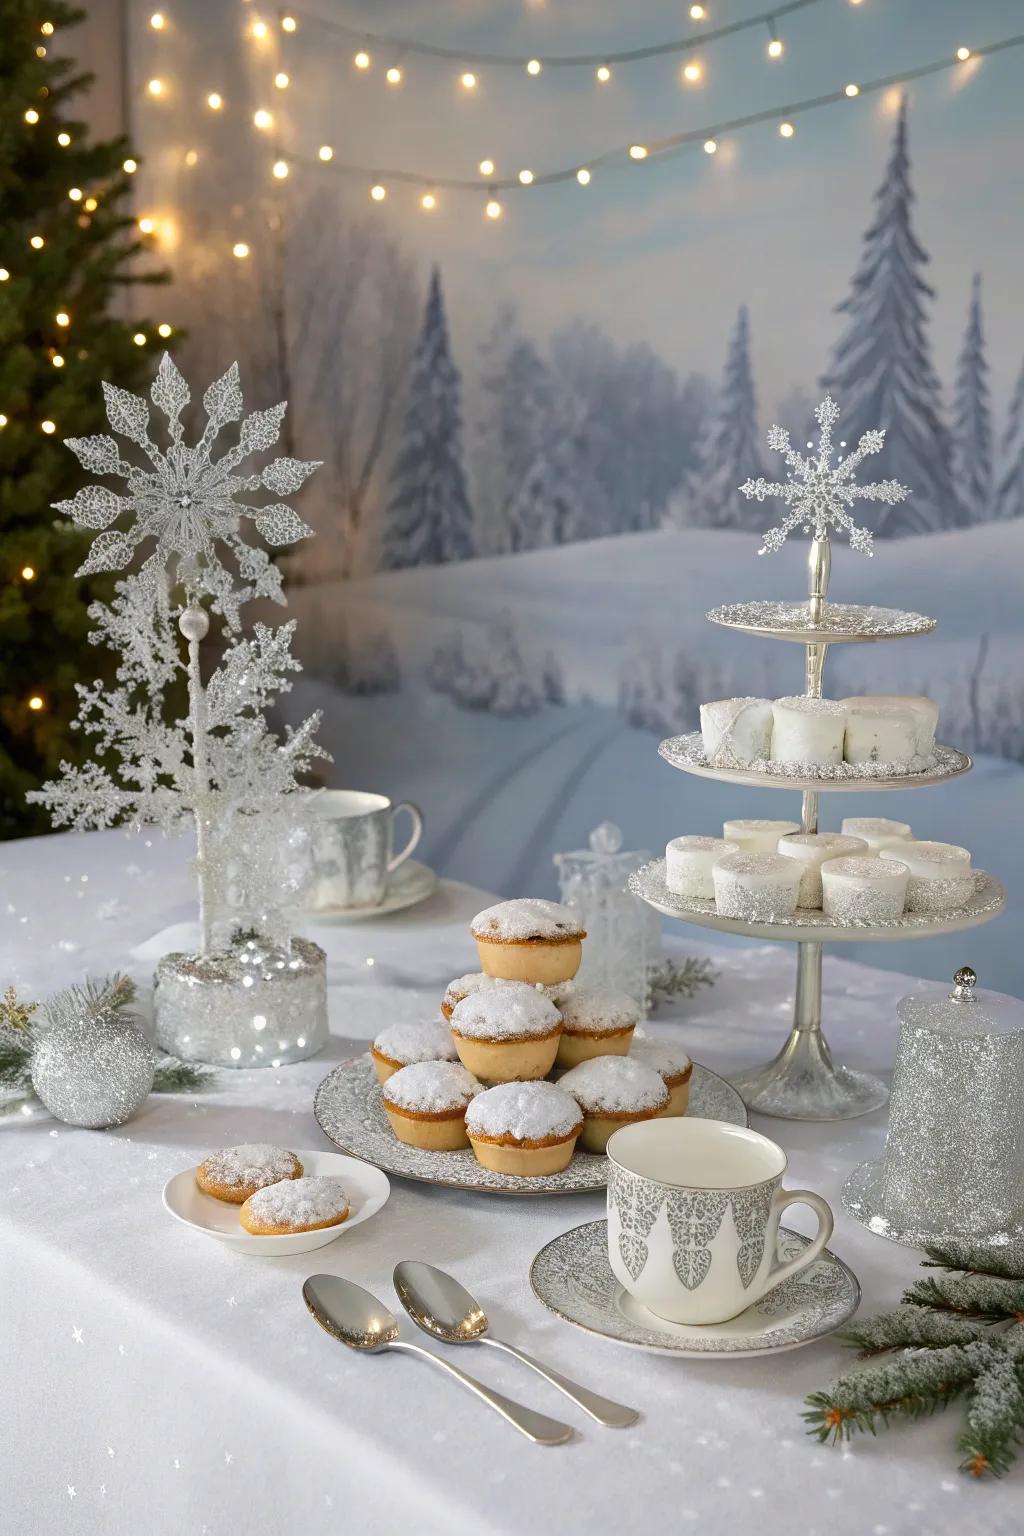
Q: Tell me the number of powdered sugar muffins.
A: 9